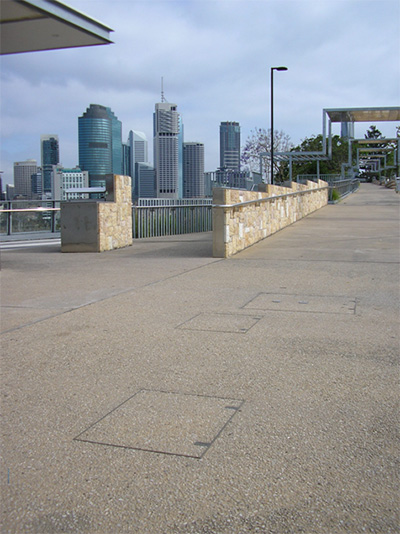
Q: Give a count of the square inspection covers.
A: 3